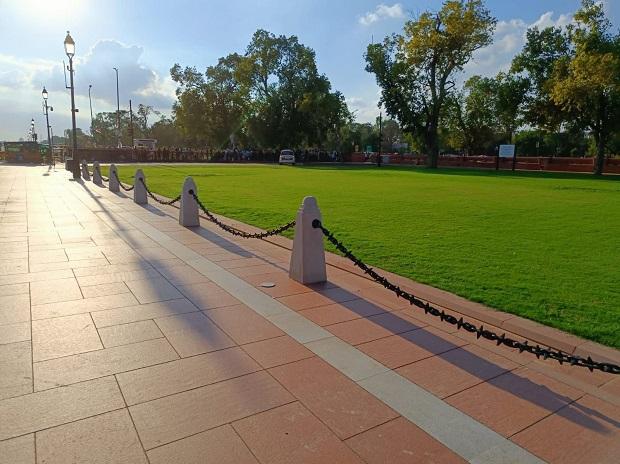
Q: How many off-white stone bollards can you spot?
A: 6